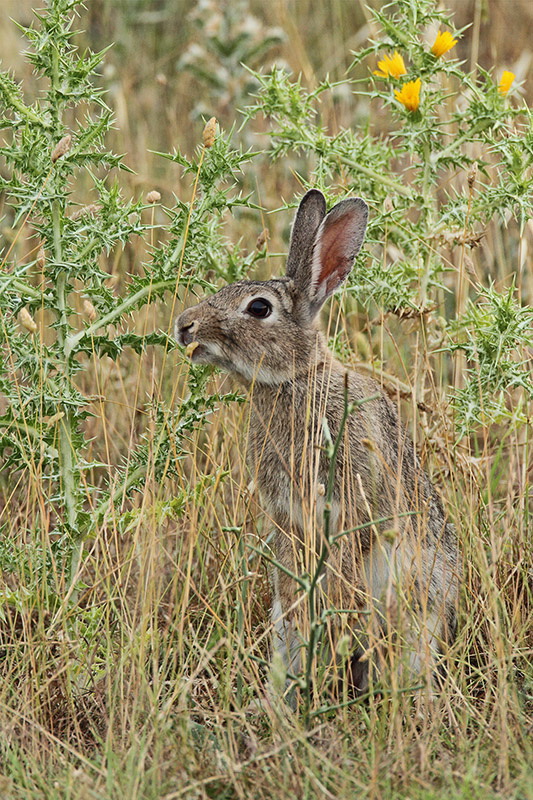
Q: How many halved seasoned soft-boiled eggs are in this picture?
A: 0